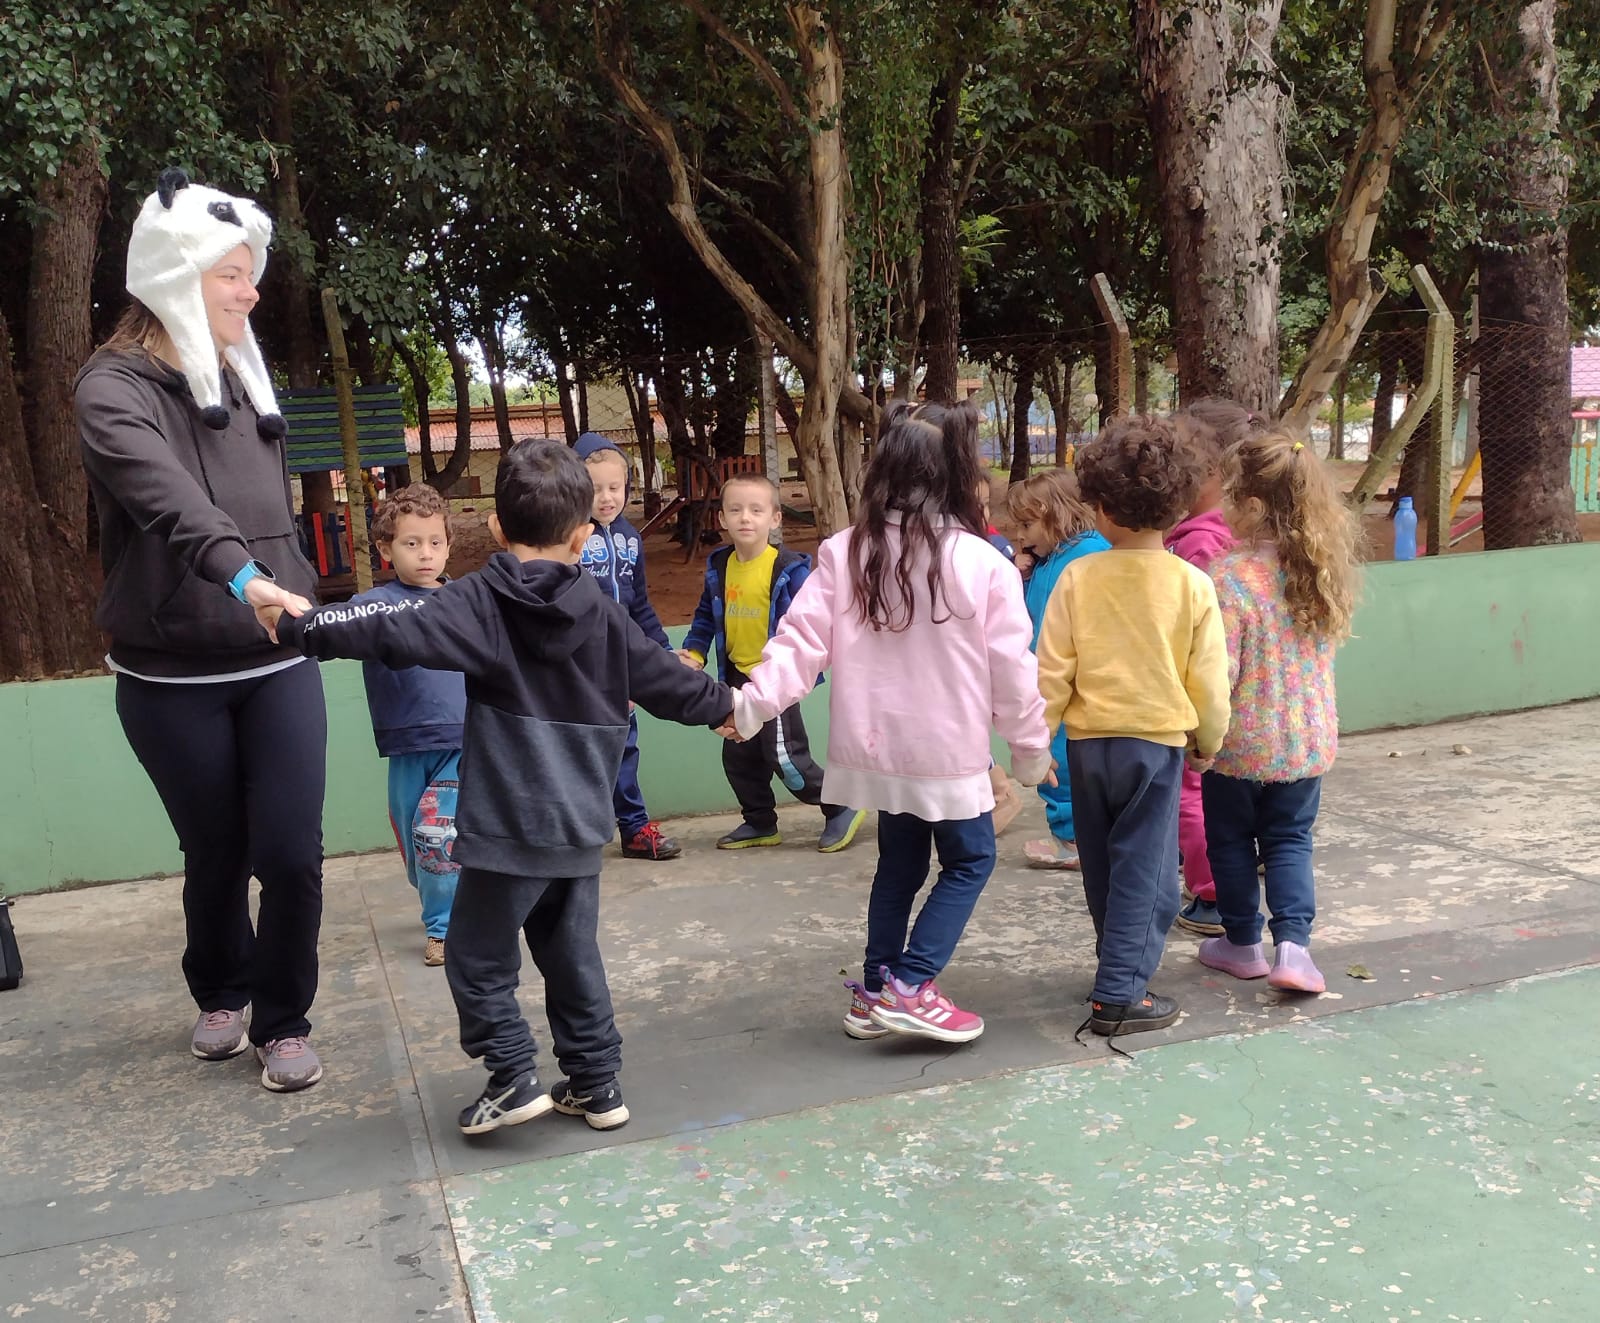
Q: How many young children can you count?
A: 10